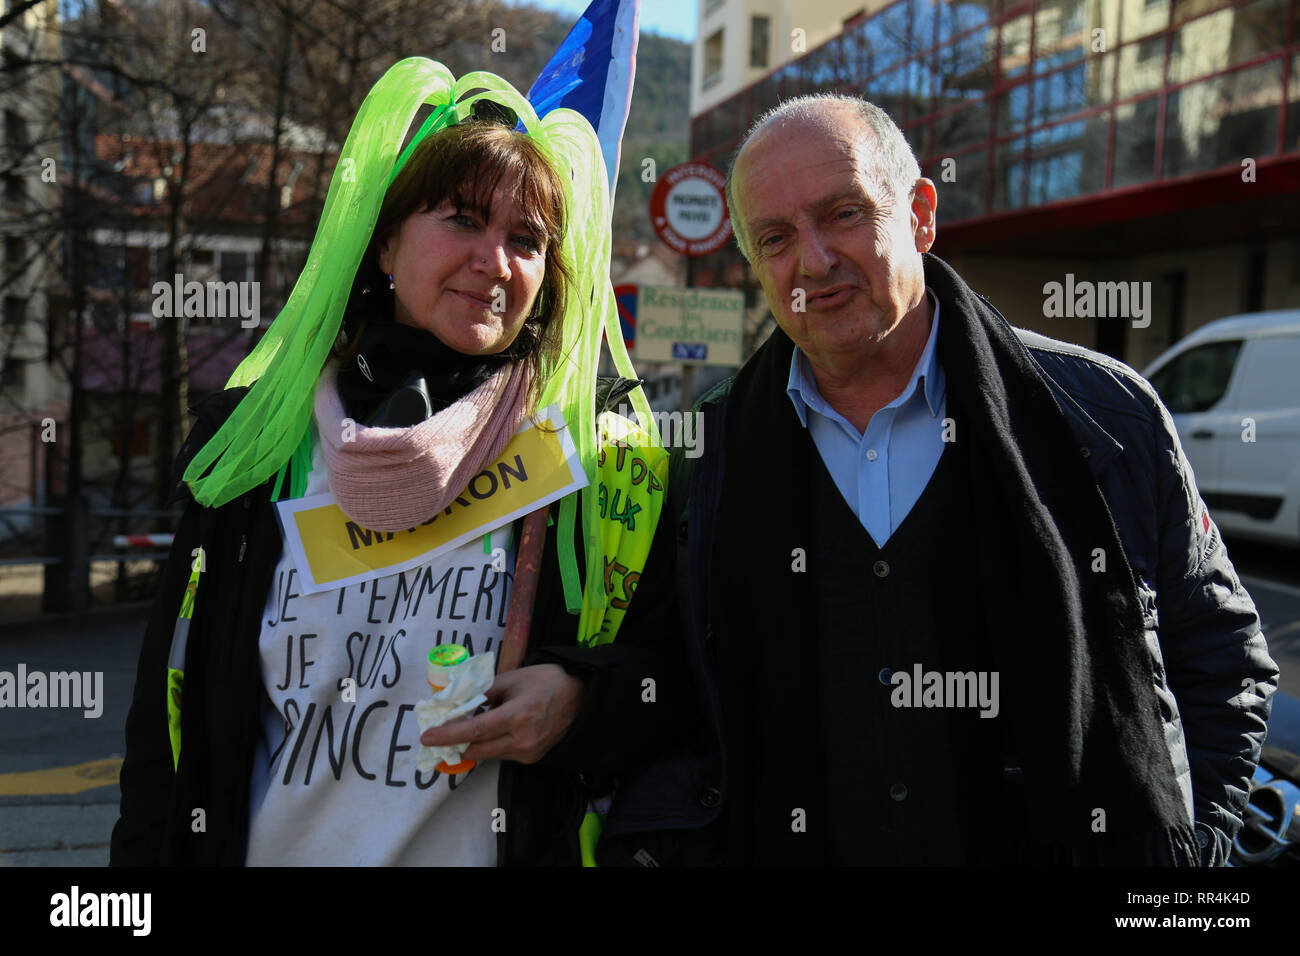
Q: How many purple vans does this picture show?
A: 0